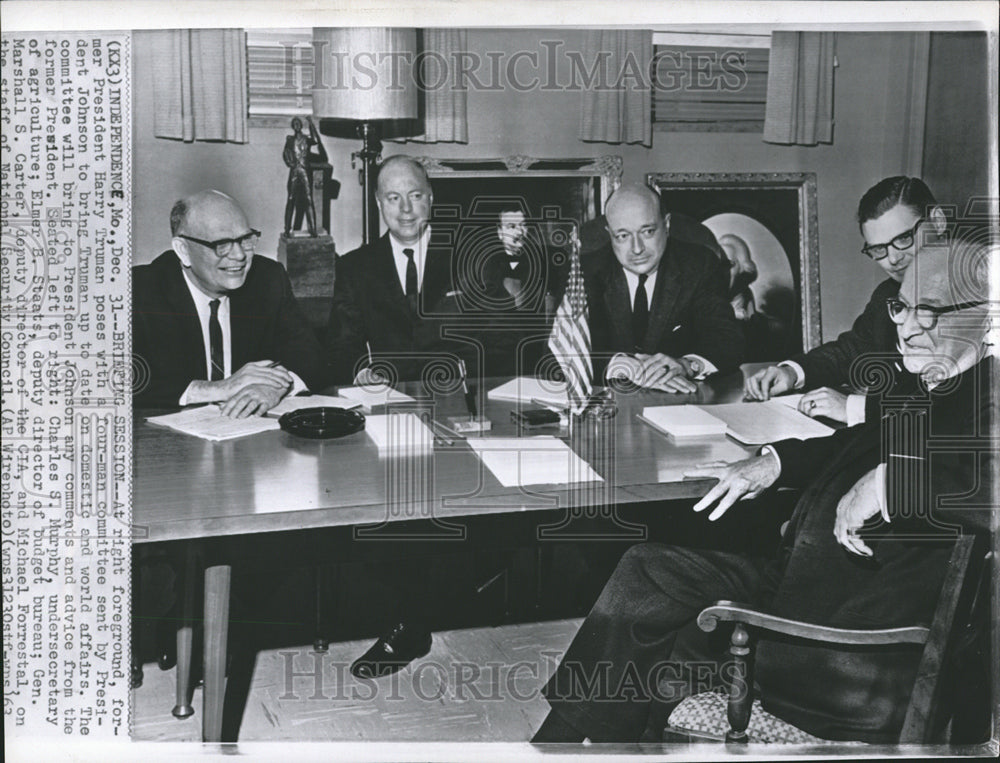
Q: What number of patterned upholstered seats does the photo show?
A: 1